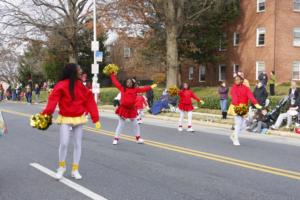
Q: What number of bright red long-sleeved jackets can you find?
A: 4